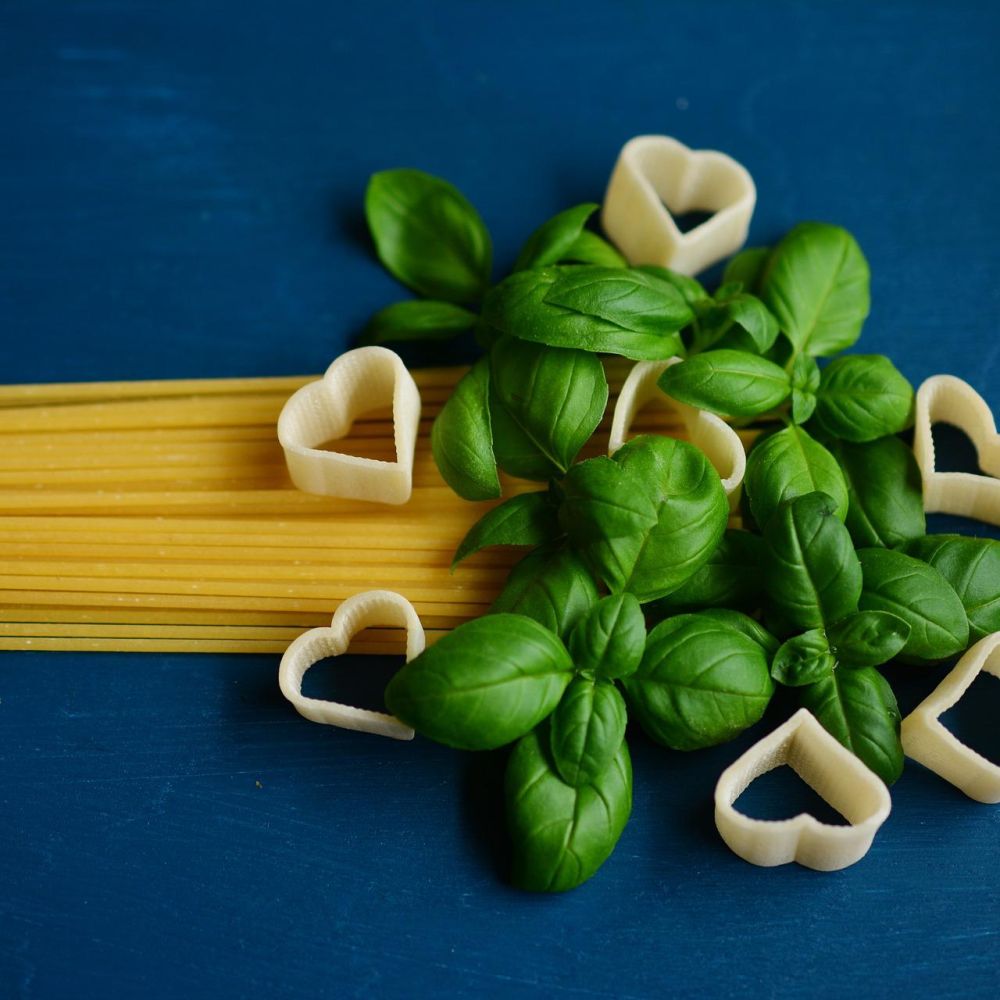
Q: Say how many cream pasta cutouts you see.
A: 7